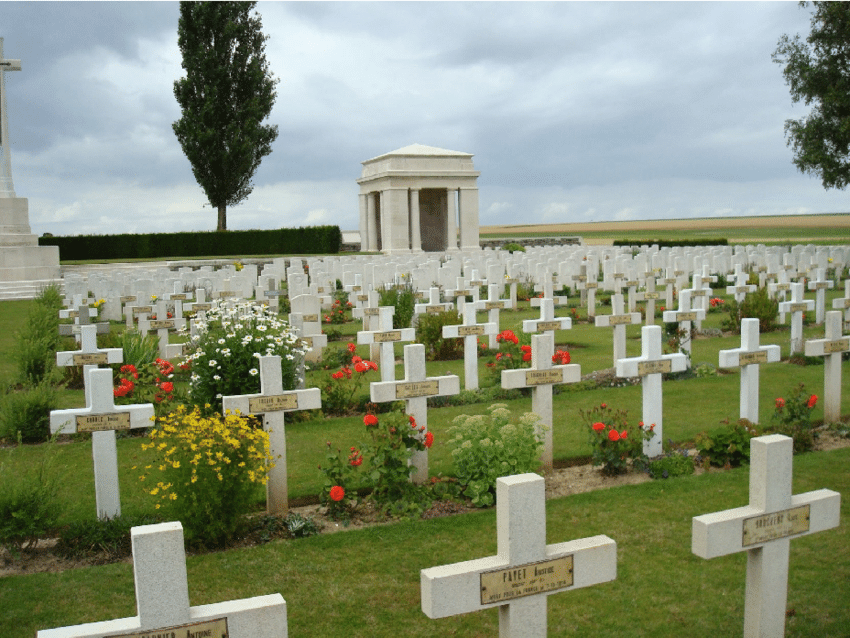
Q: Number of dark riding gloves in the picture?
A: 0